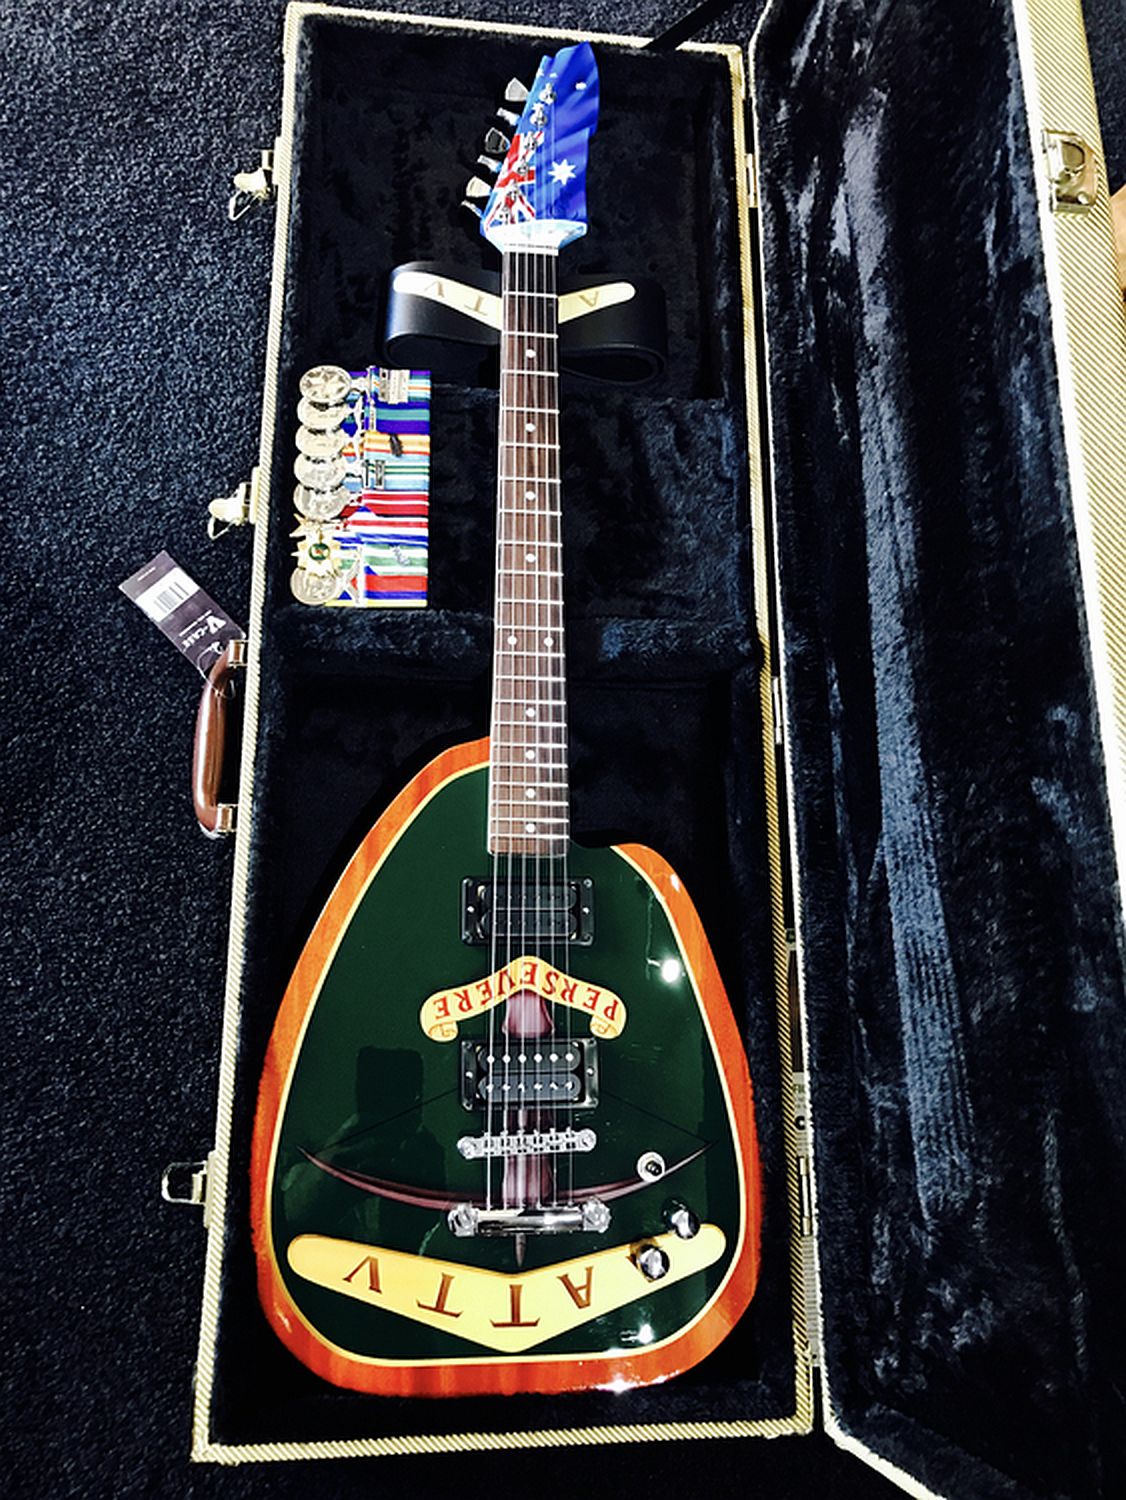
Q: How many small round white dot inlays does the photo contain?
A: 10